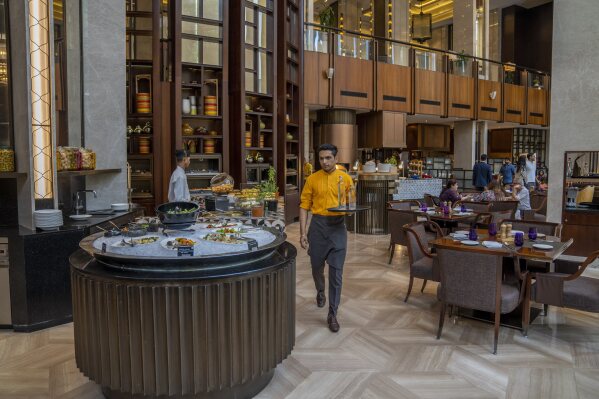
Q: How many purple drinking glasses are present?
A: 8